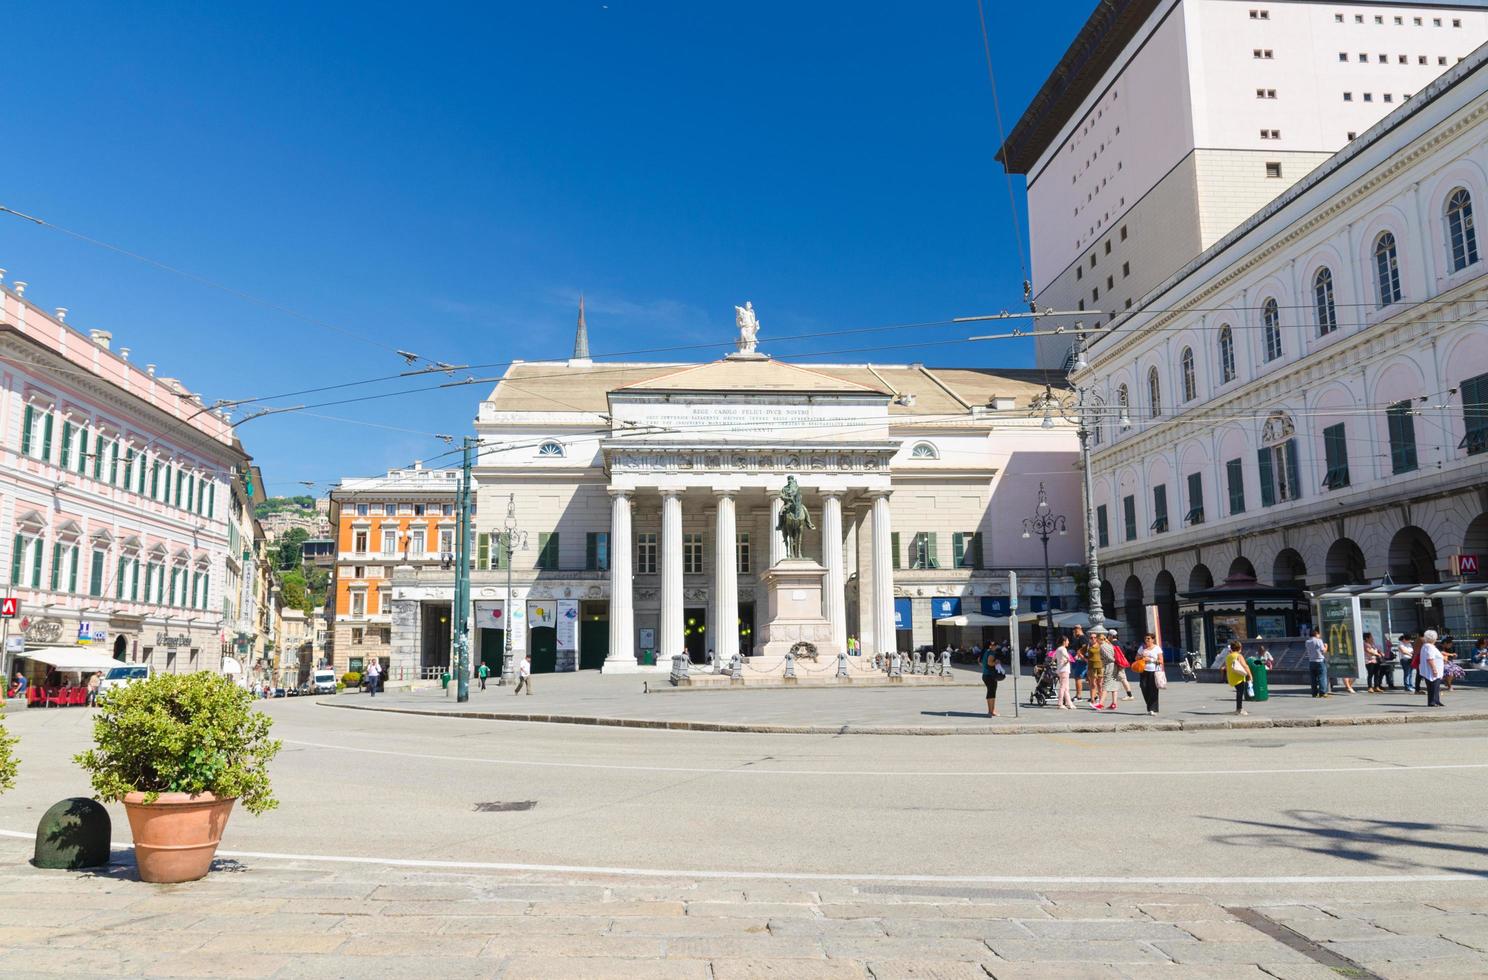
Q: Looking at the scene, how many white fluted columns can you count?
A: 6